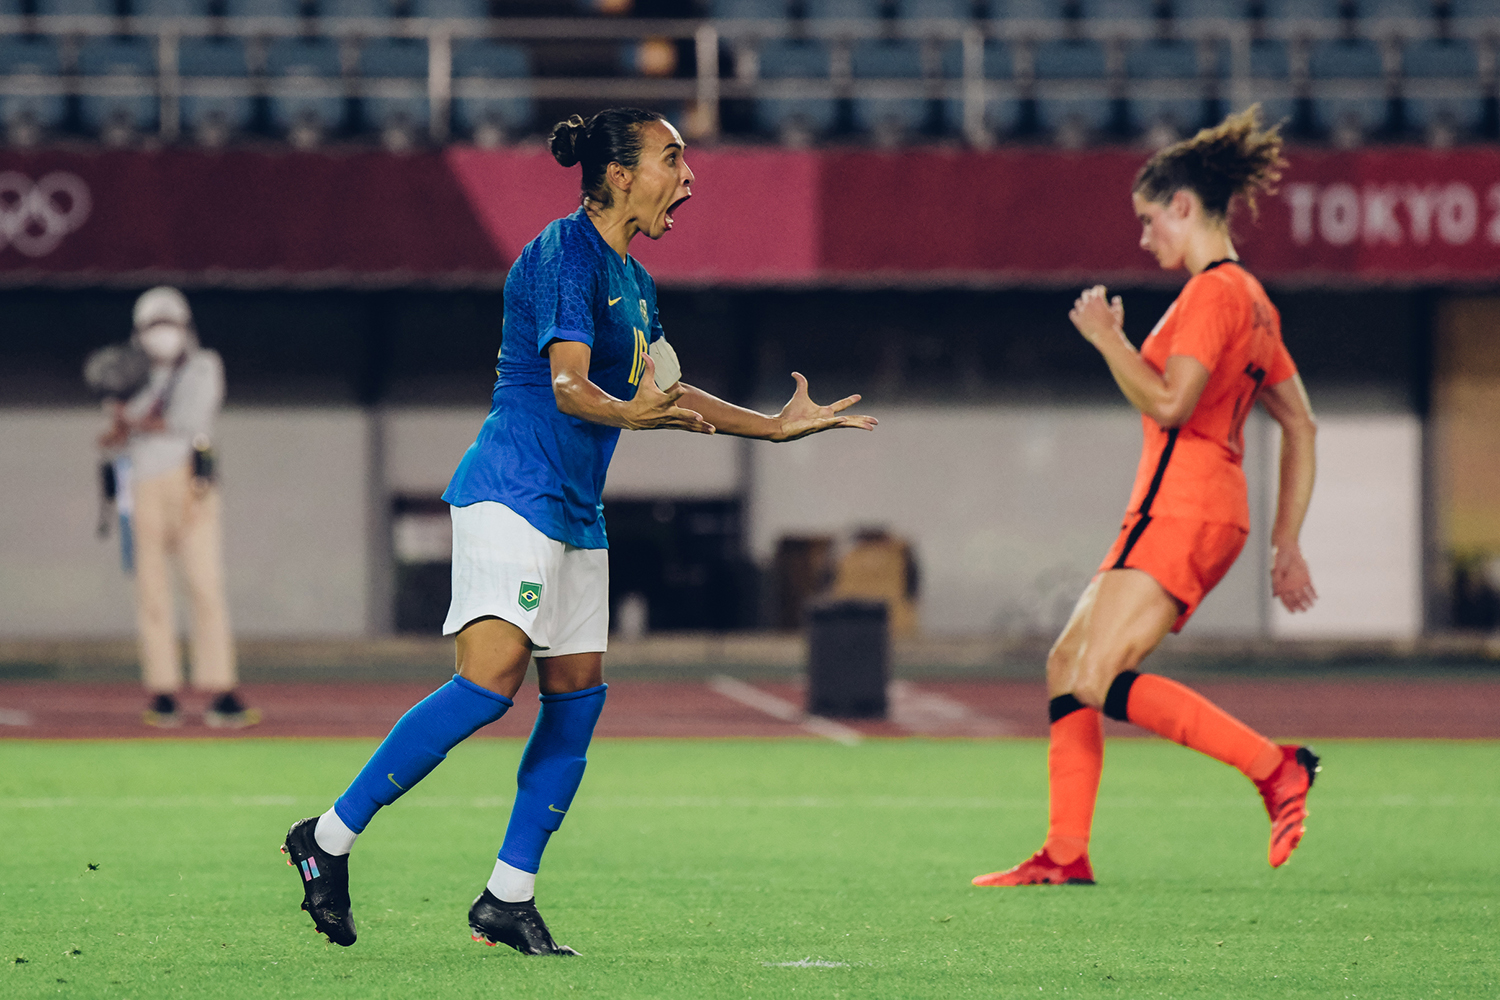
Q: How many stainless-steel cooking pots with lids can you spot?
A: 0